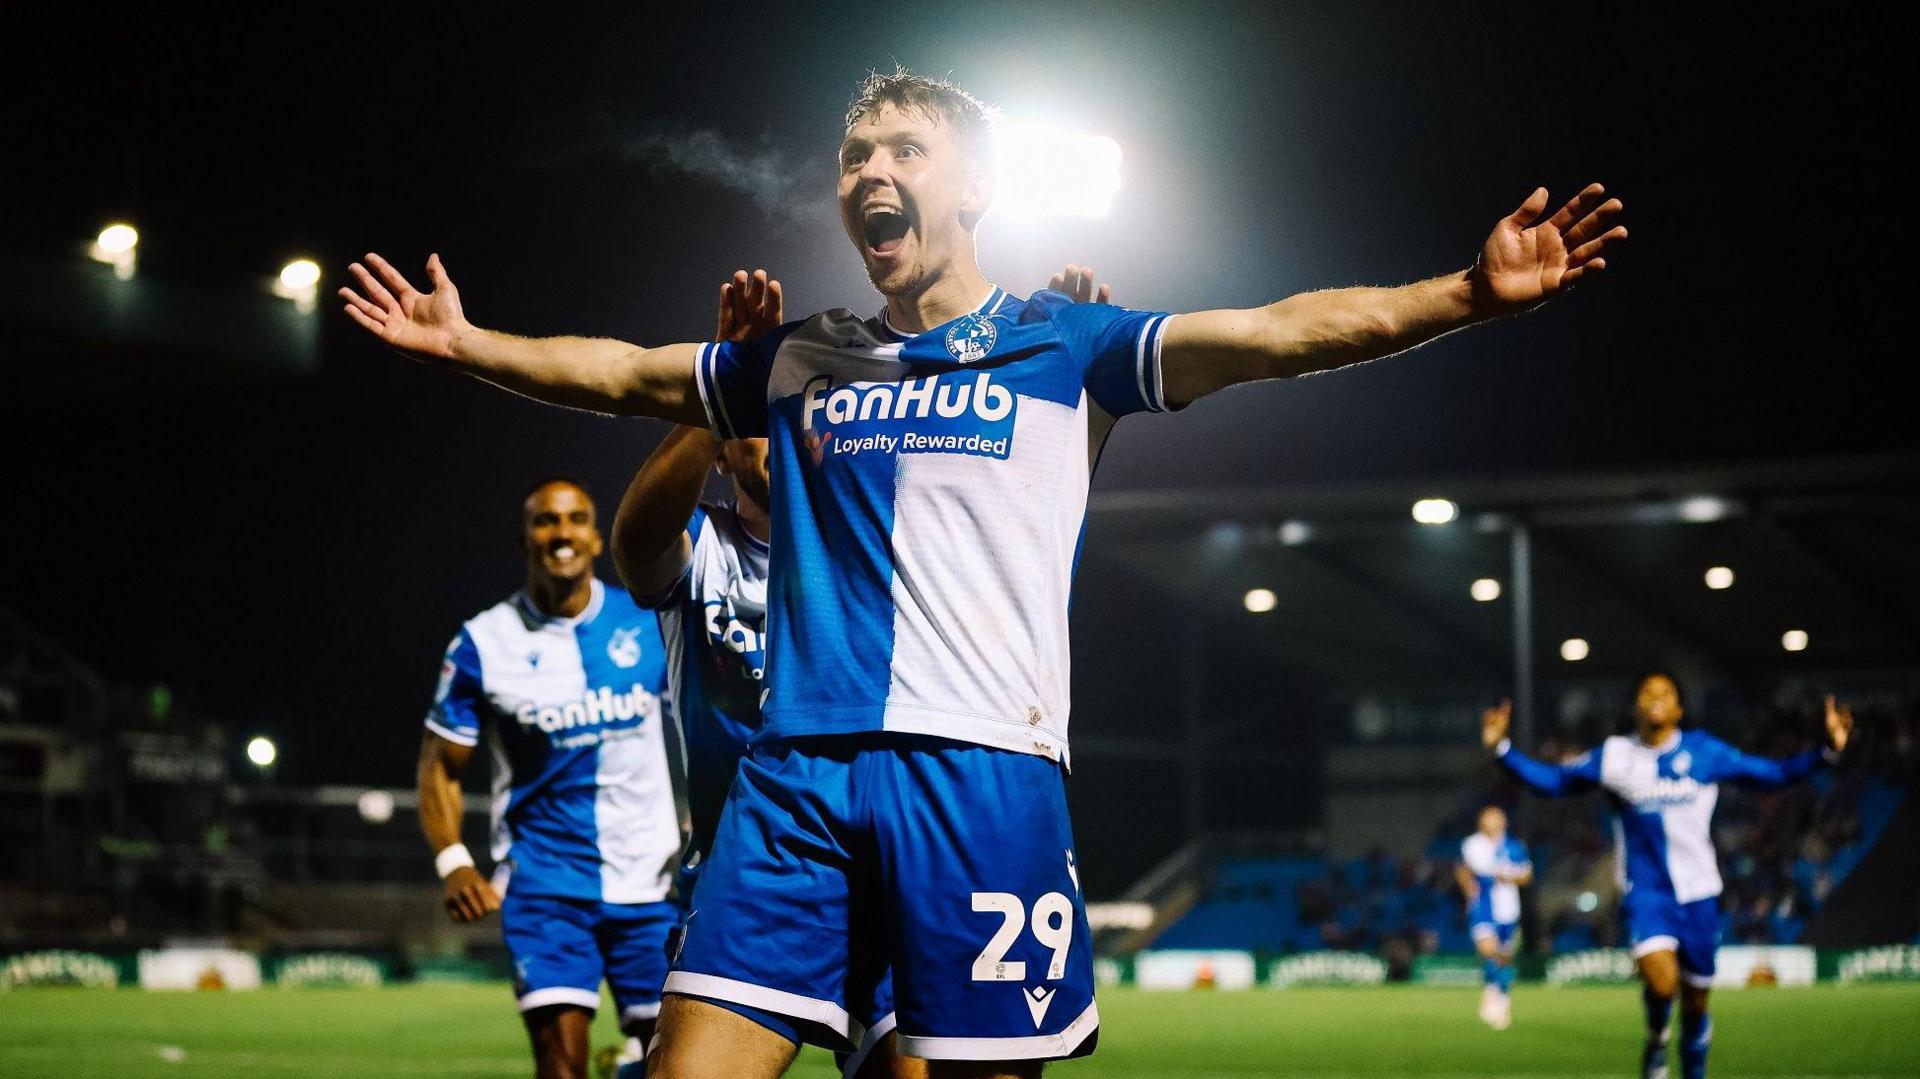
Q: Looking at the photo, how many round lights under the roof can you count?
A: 5